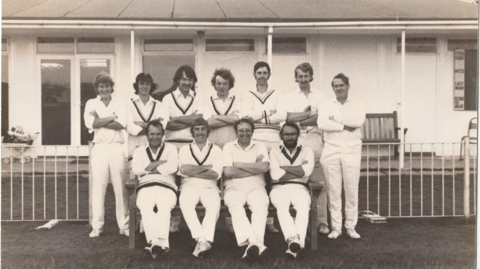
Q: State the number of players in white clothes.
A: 11